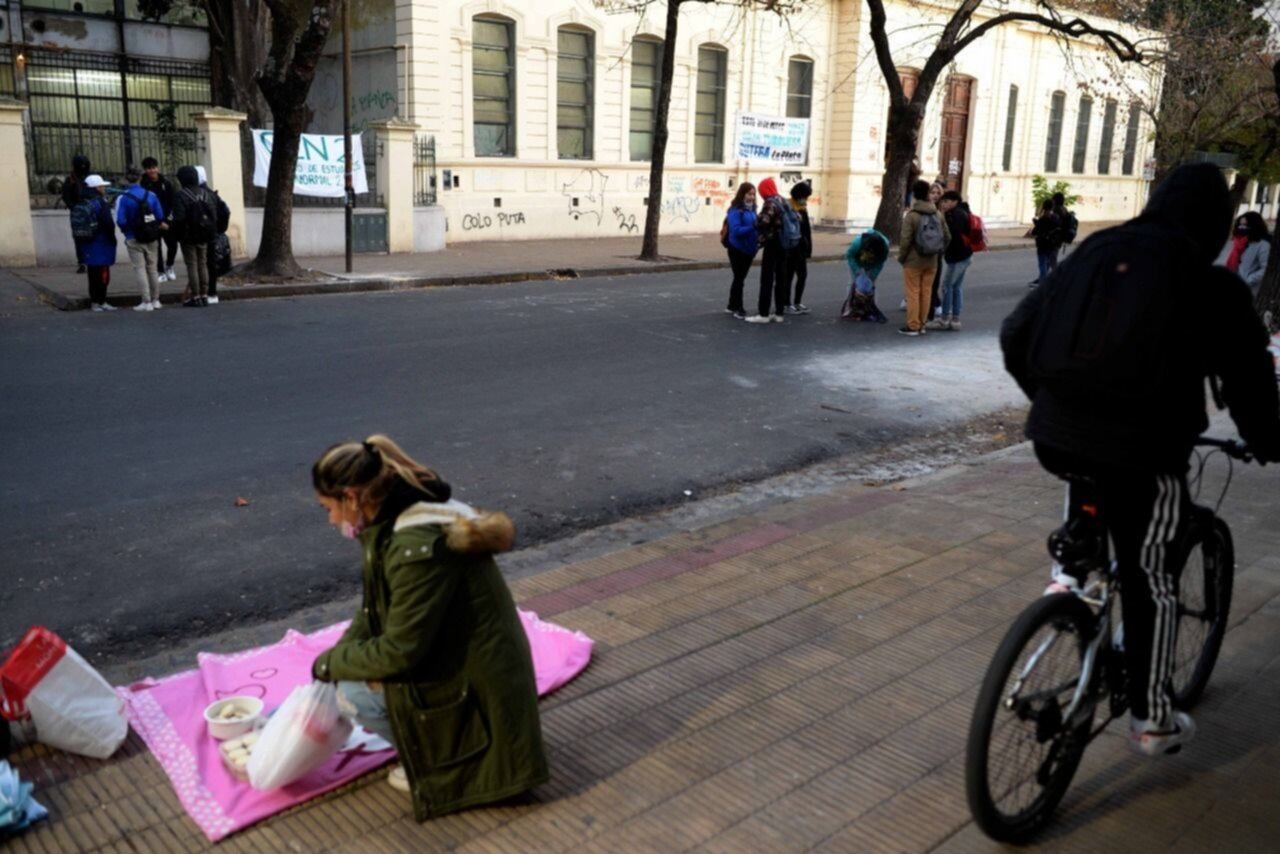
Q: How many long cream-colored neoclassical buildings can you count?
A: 1